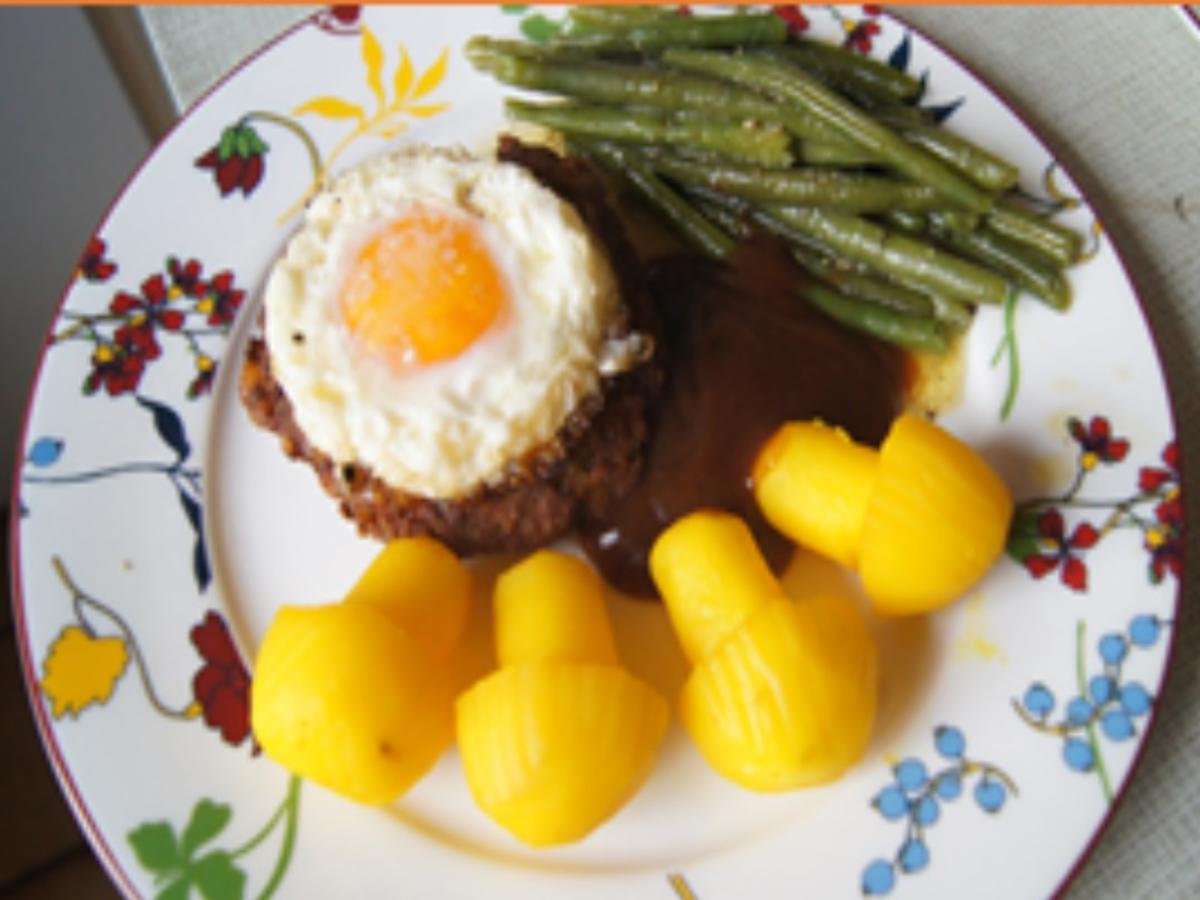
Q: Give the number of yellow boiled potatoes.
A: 4